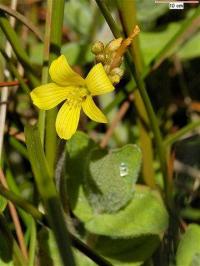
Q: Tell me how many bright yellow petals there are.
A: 5